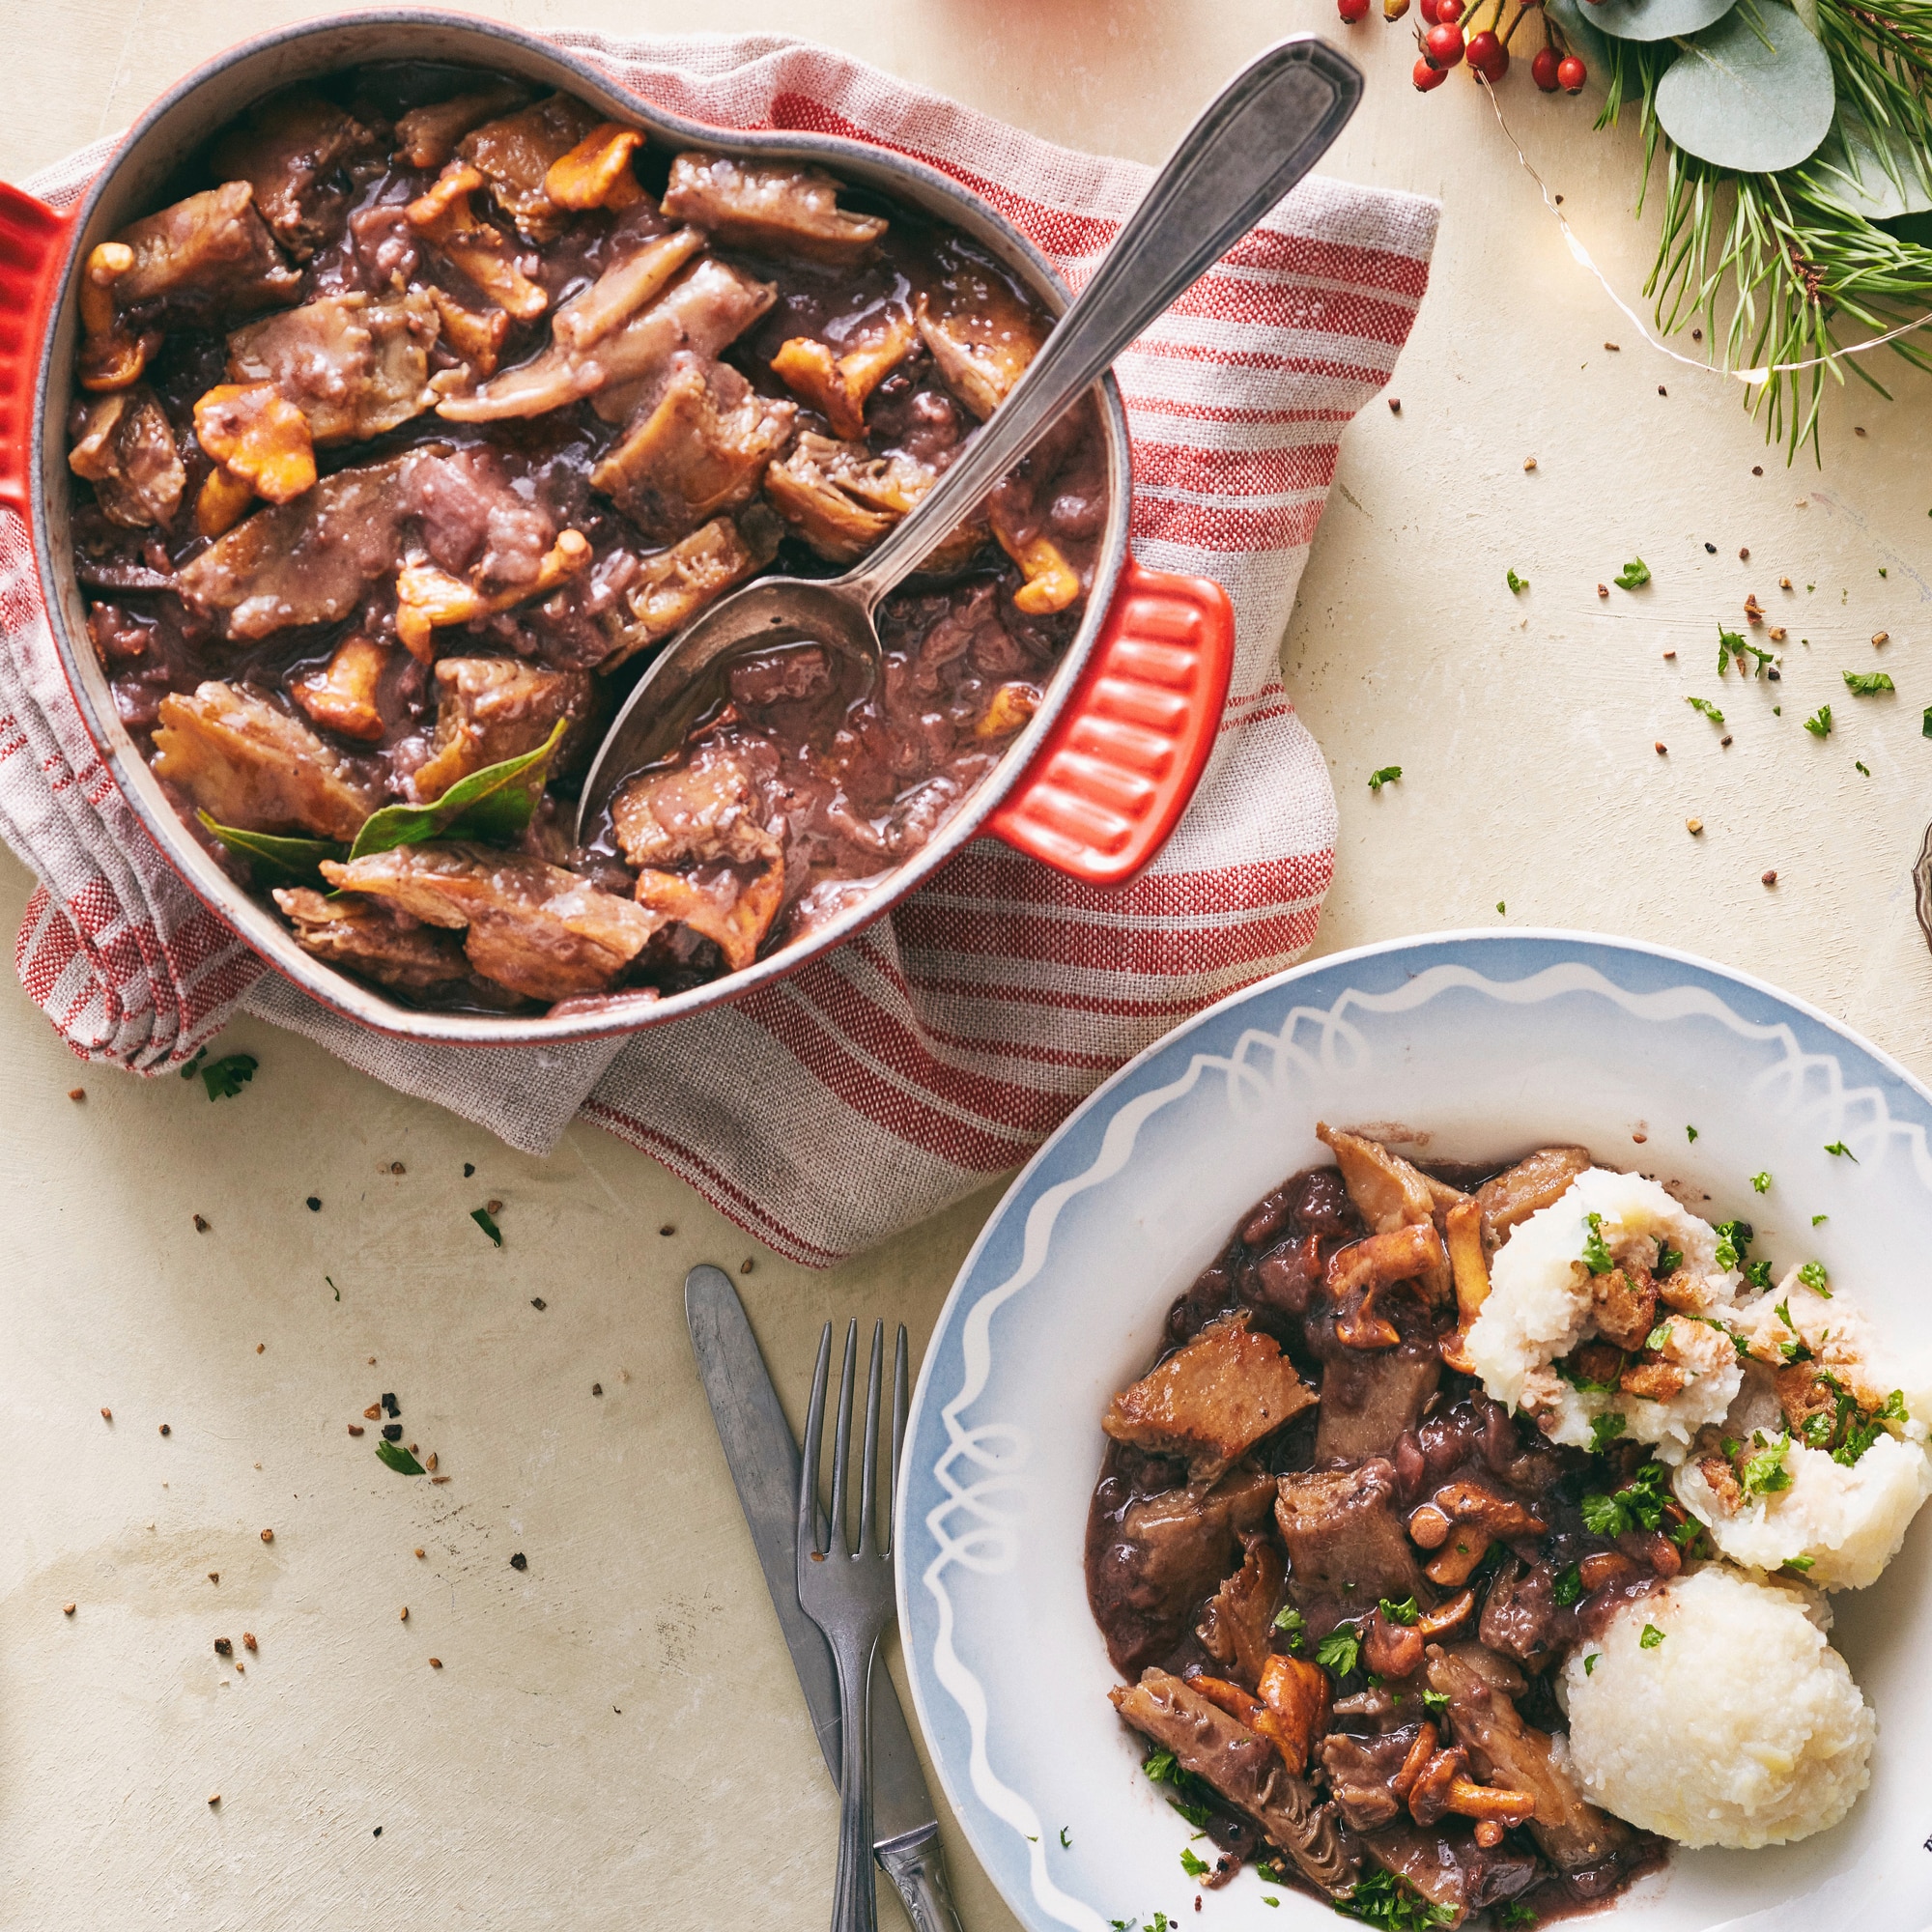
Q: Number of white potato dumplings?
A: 2